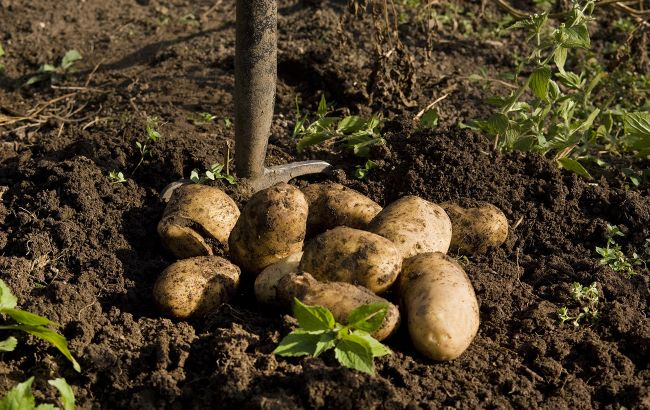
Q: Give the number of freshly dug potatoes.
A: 10